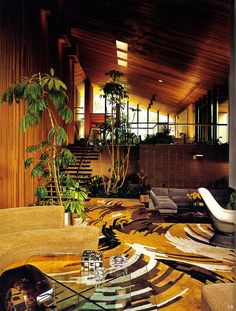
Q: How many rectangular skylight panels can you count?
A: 3